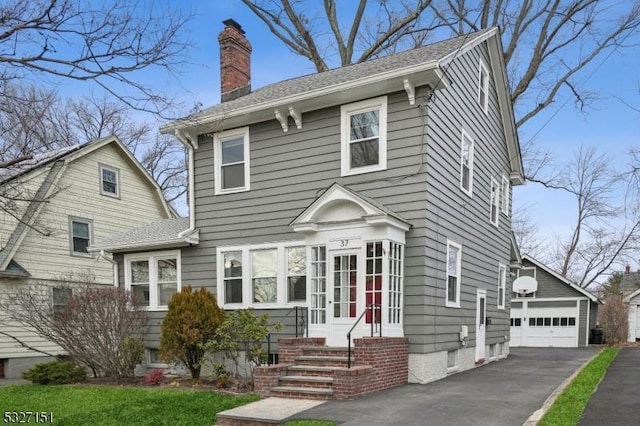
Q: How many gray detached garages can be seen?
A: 1